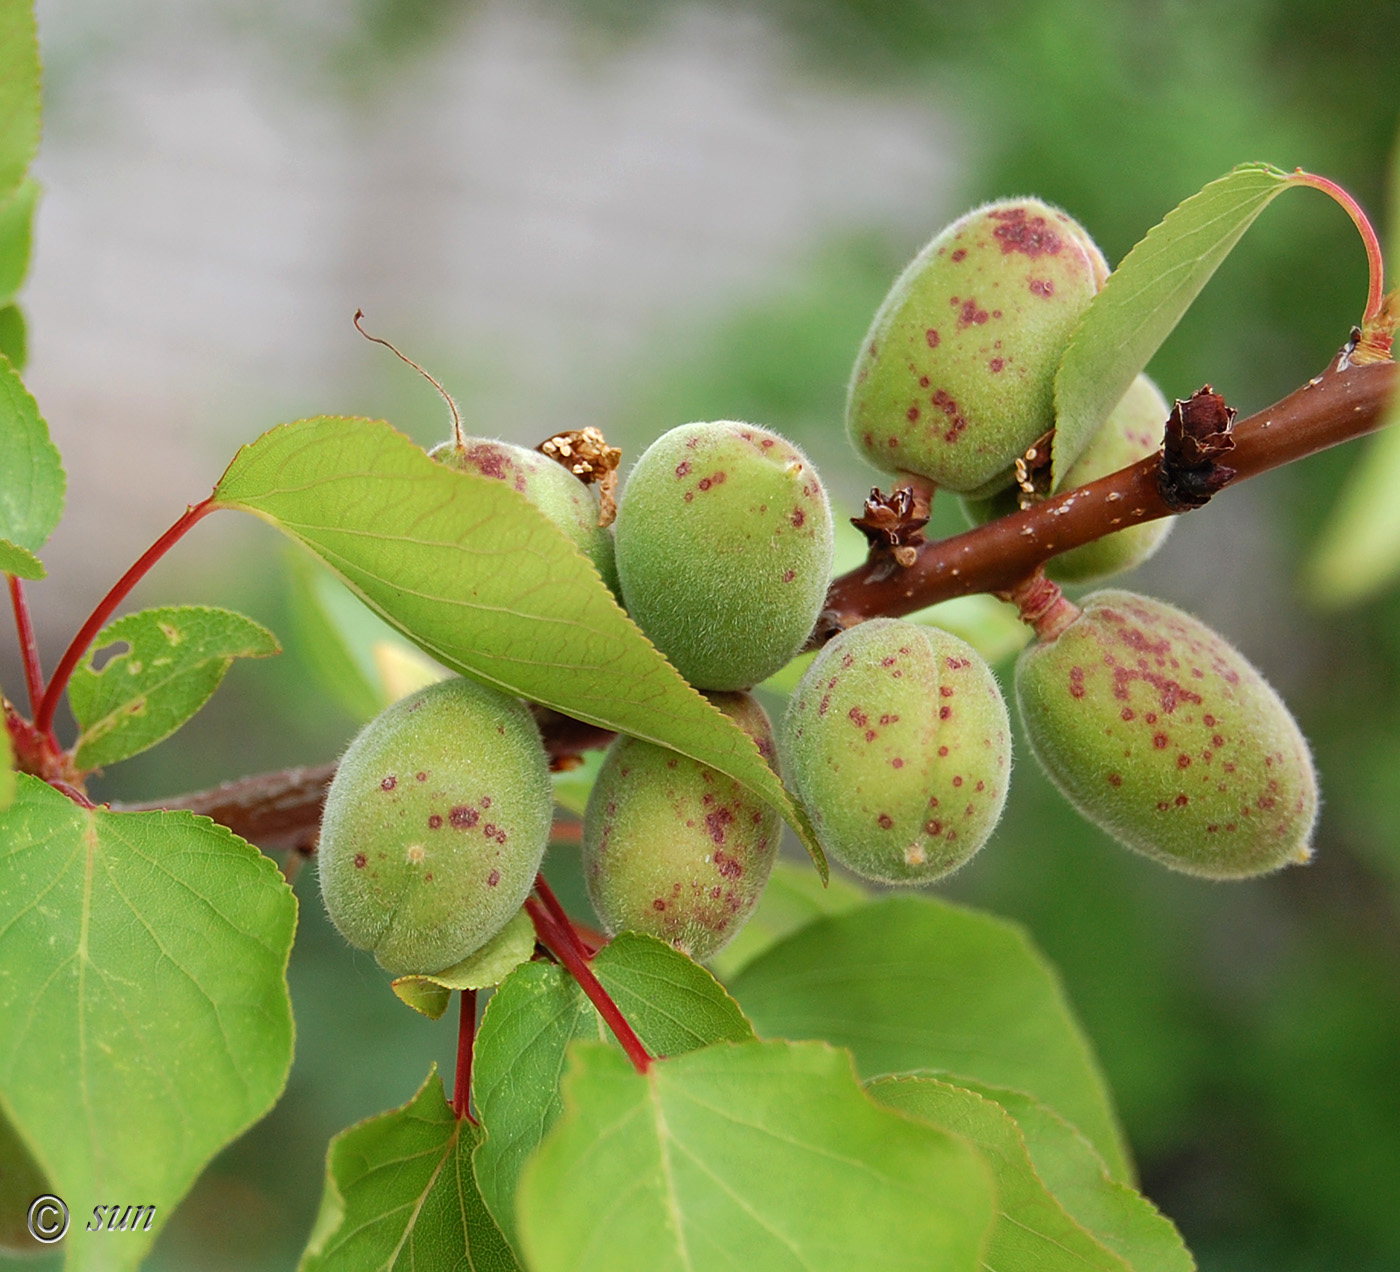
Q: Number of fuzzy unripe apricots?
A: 8